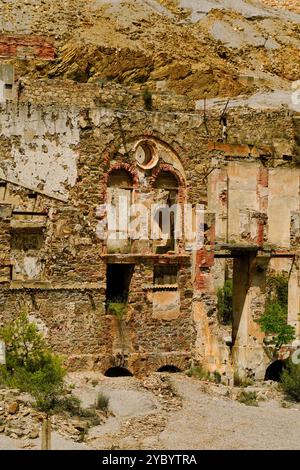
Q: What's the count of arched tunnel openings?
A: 3